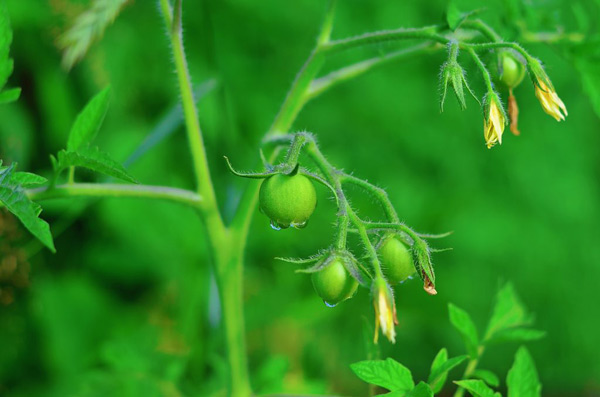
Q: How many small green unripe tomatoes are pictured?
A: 4